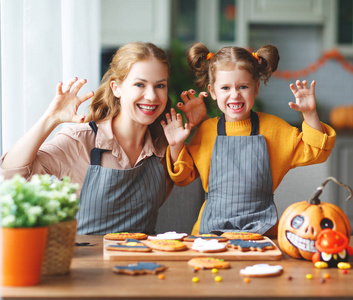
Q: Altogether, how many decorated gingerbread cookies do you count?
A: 11